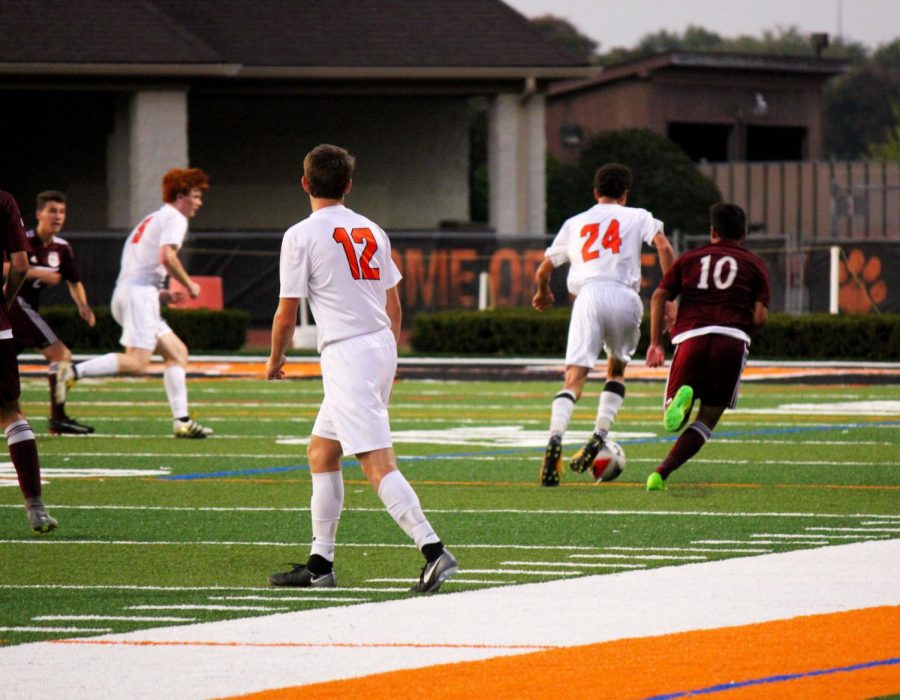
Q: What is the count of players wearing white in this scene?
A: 3